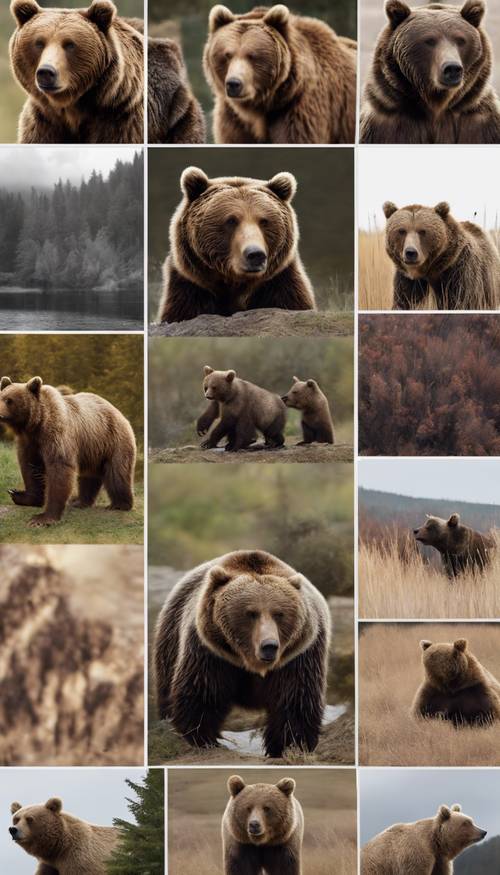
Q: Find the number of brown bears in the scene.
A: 14